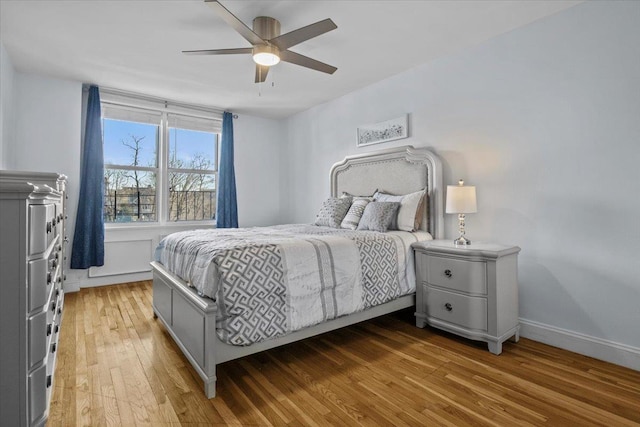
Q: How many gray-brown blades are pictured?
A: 5